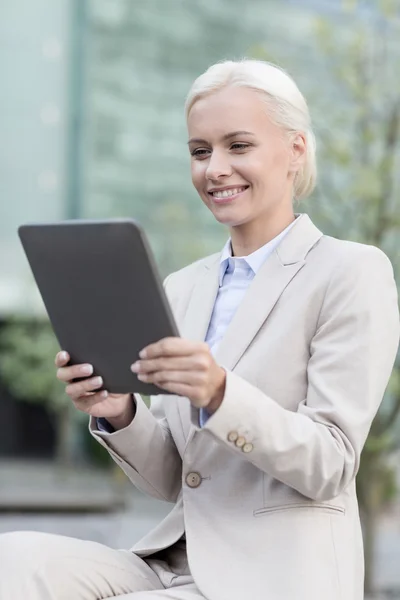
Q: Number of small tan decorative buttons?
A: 3